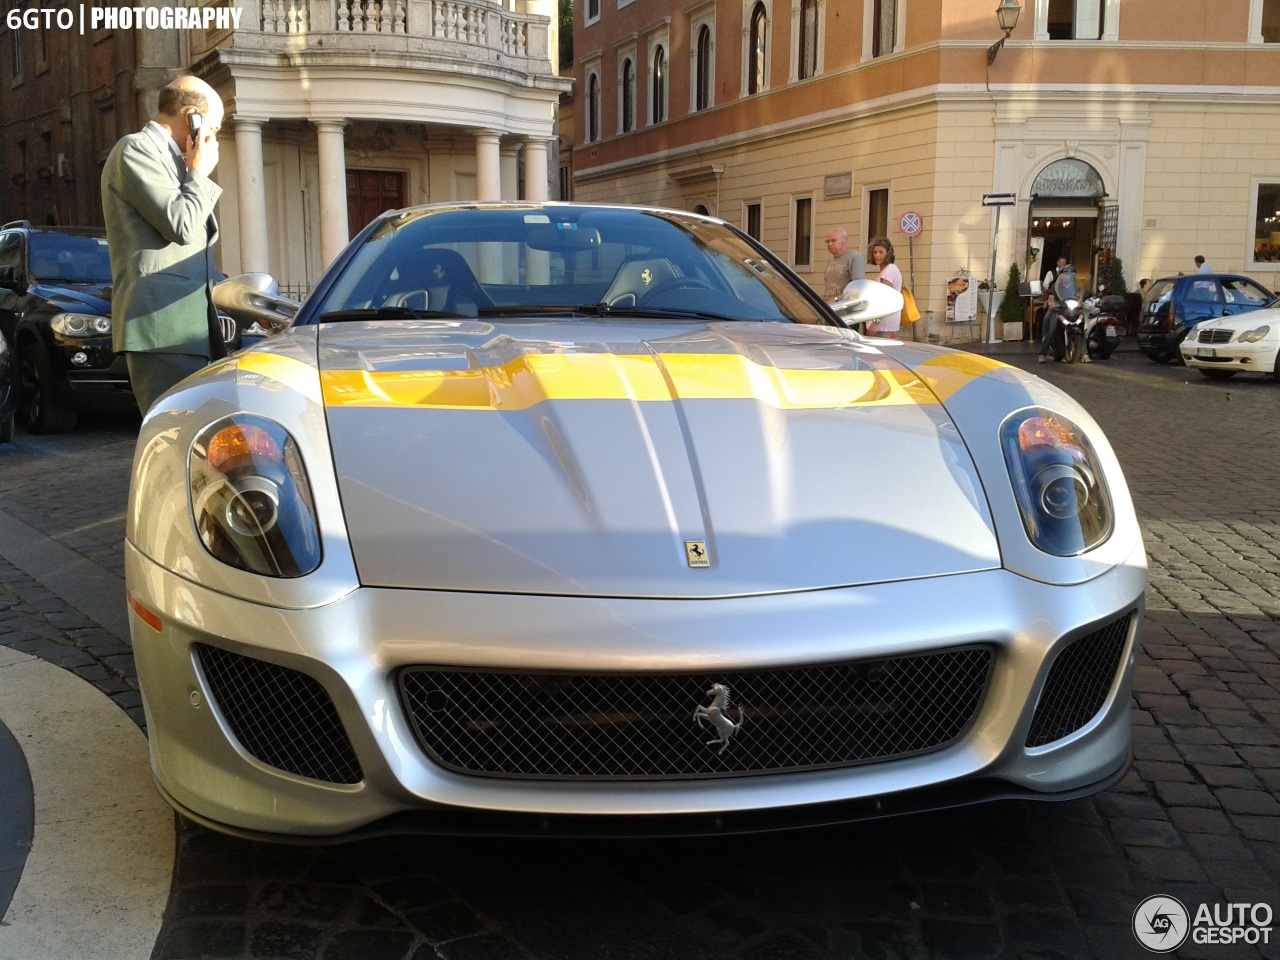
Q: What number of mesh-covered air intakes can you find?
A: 3